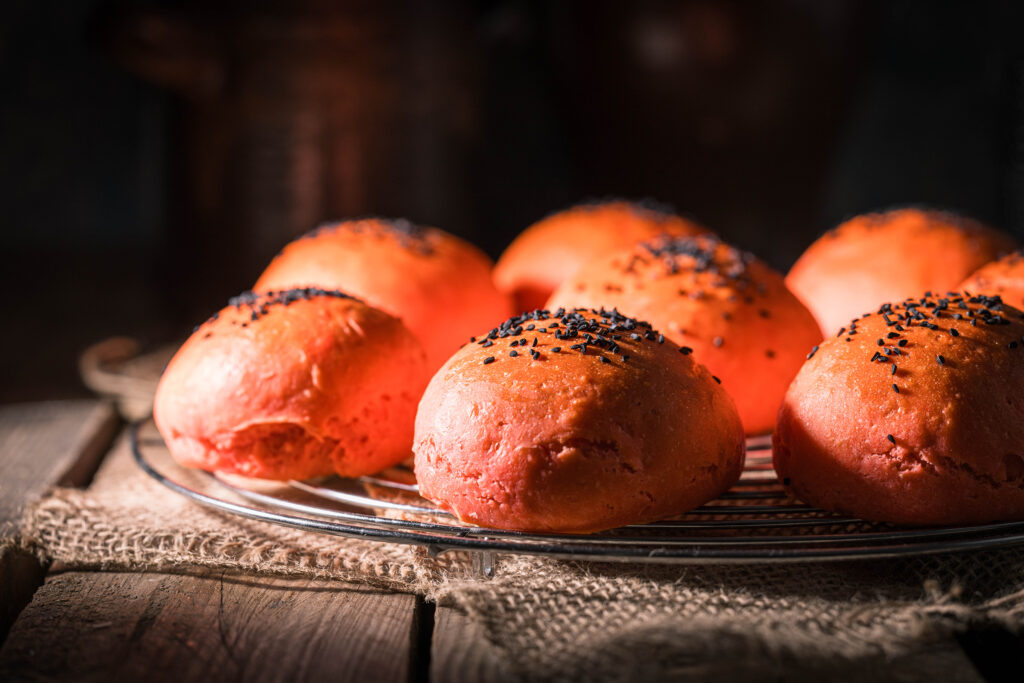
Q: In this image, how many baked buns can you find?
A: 8